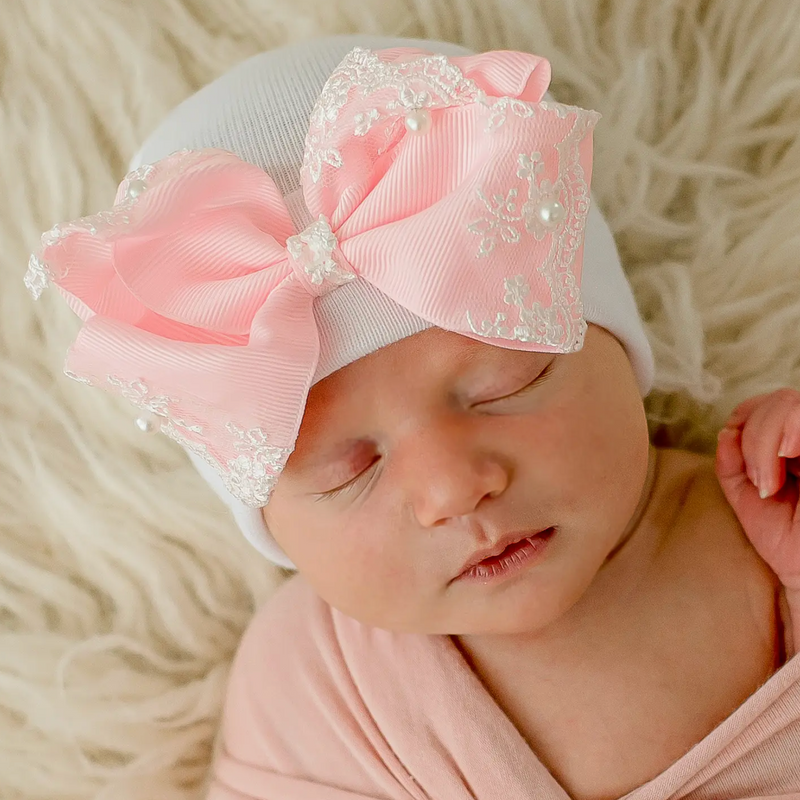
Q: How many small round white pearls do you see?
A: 4